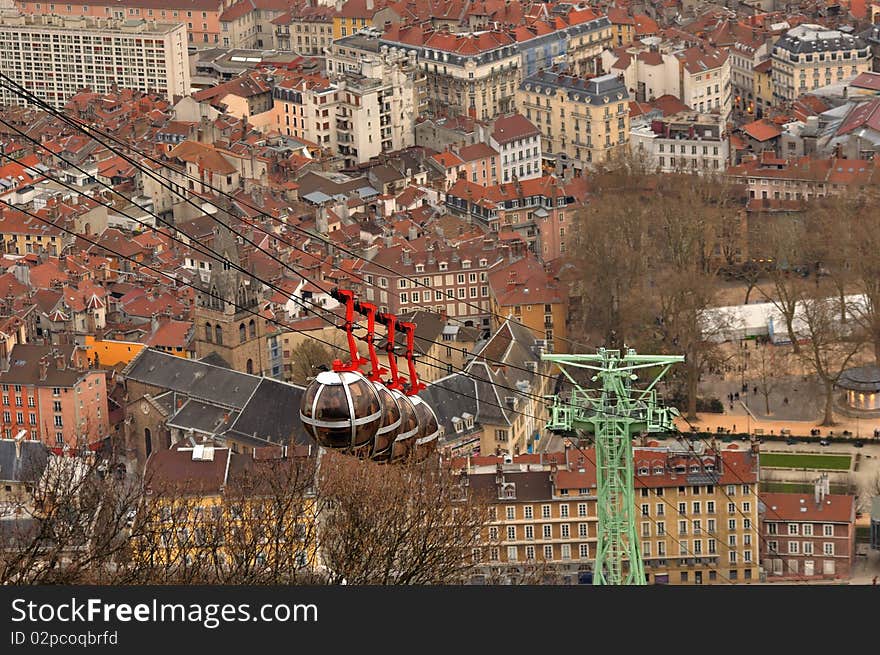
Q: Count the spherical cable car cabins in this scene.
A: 4